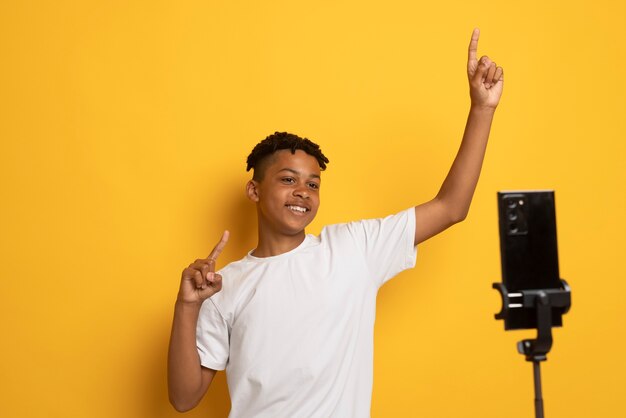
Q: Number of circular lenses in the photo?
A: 3